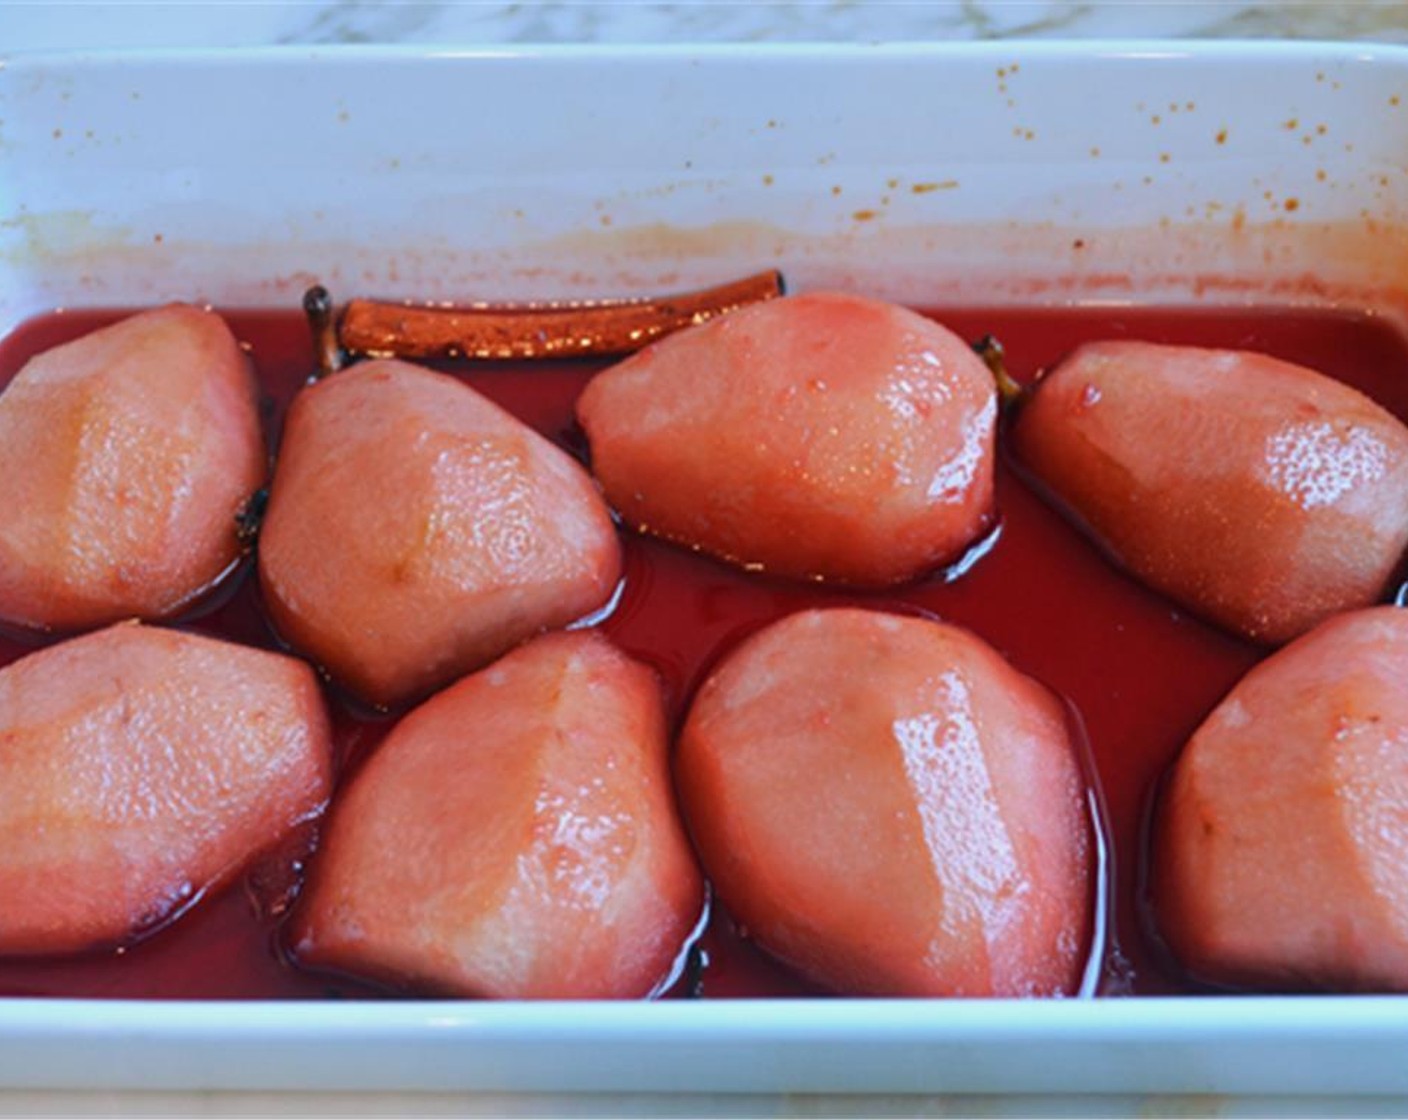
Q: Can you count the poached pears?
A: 8